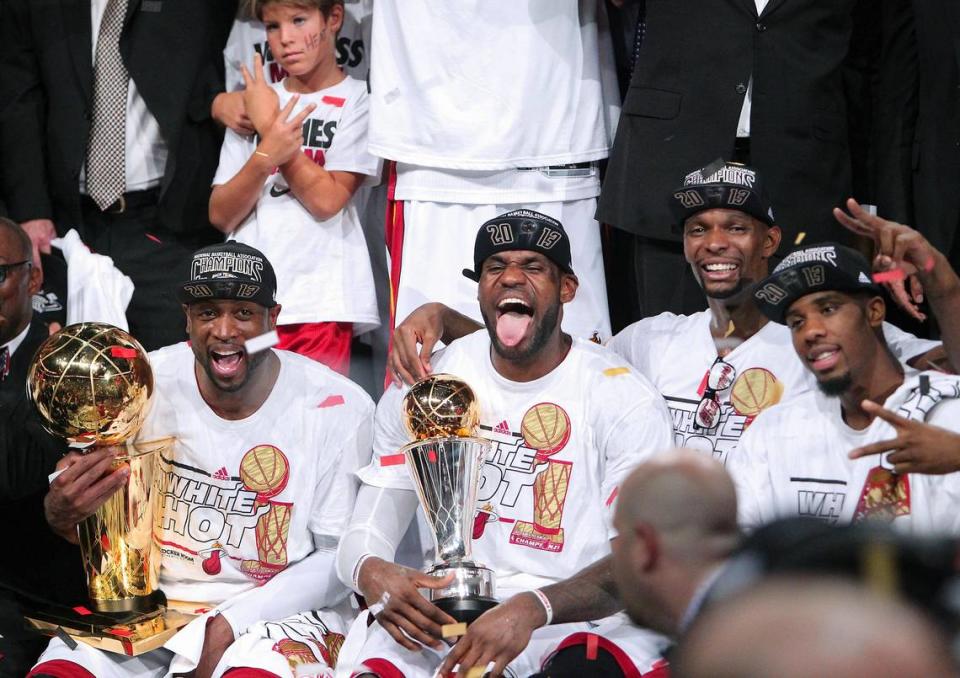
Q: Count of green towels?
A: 0